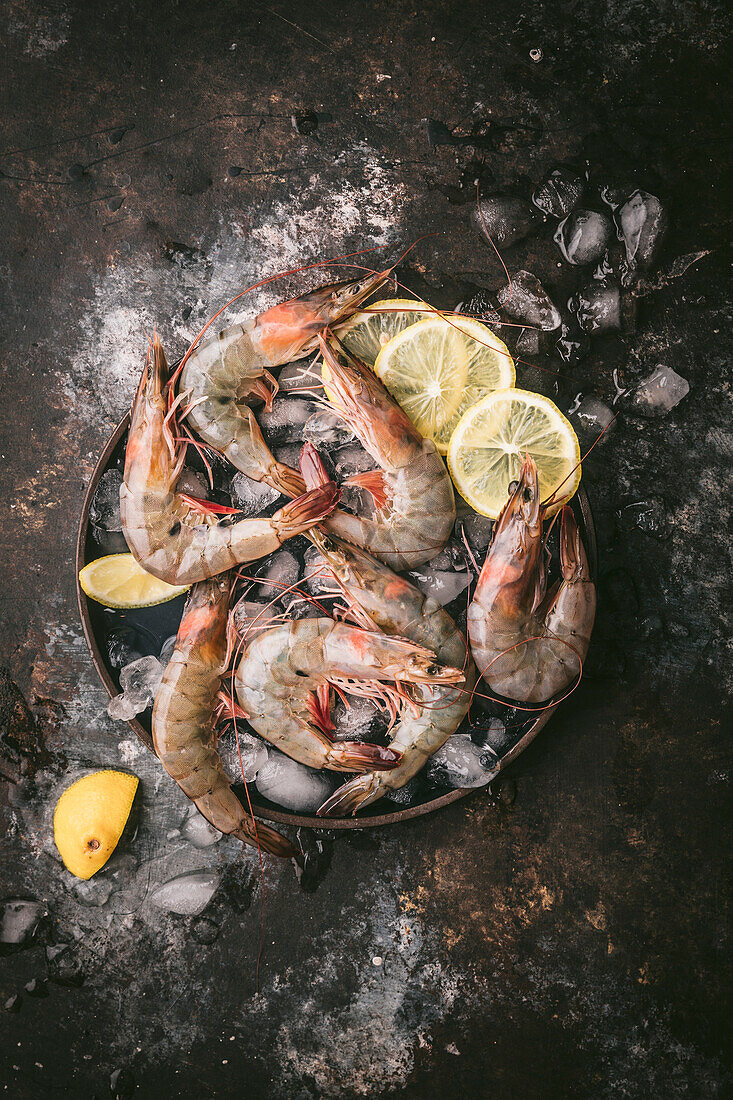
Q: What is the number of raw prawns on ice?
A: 7